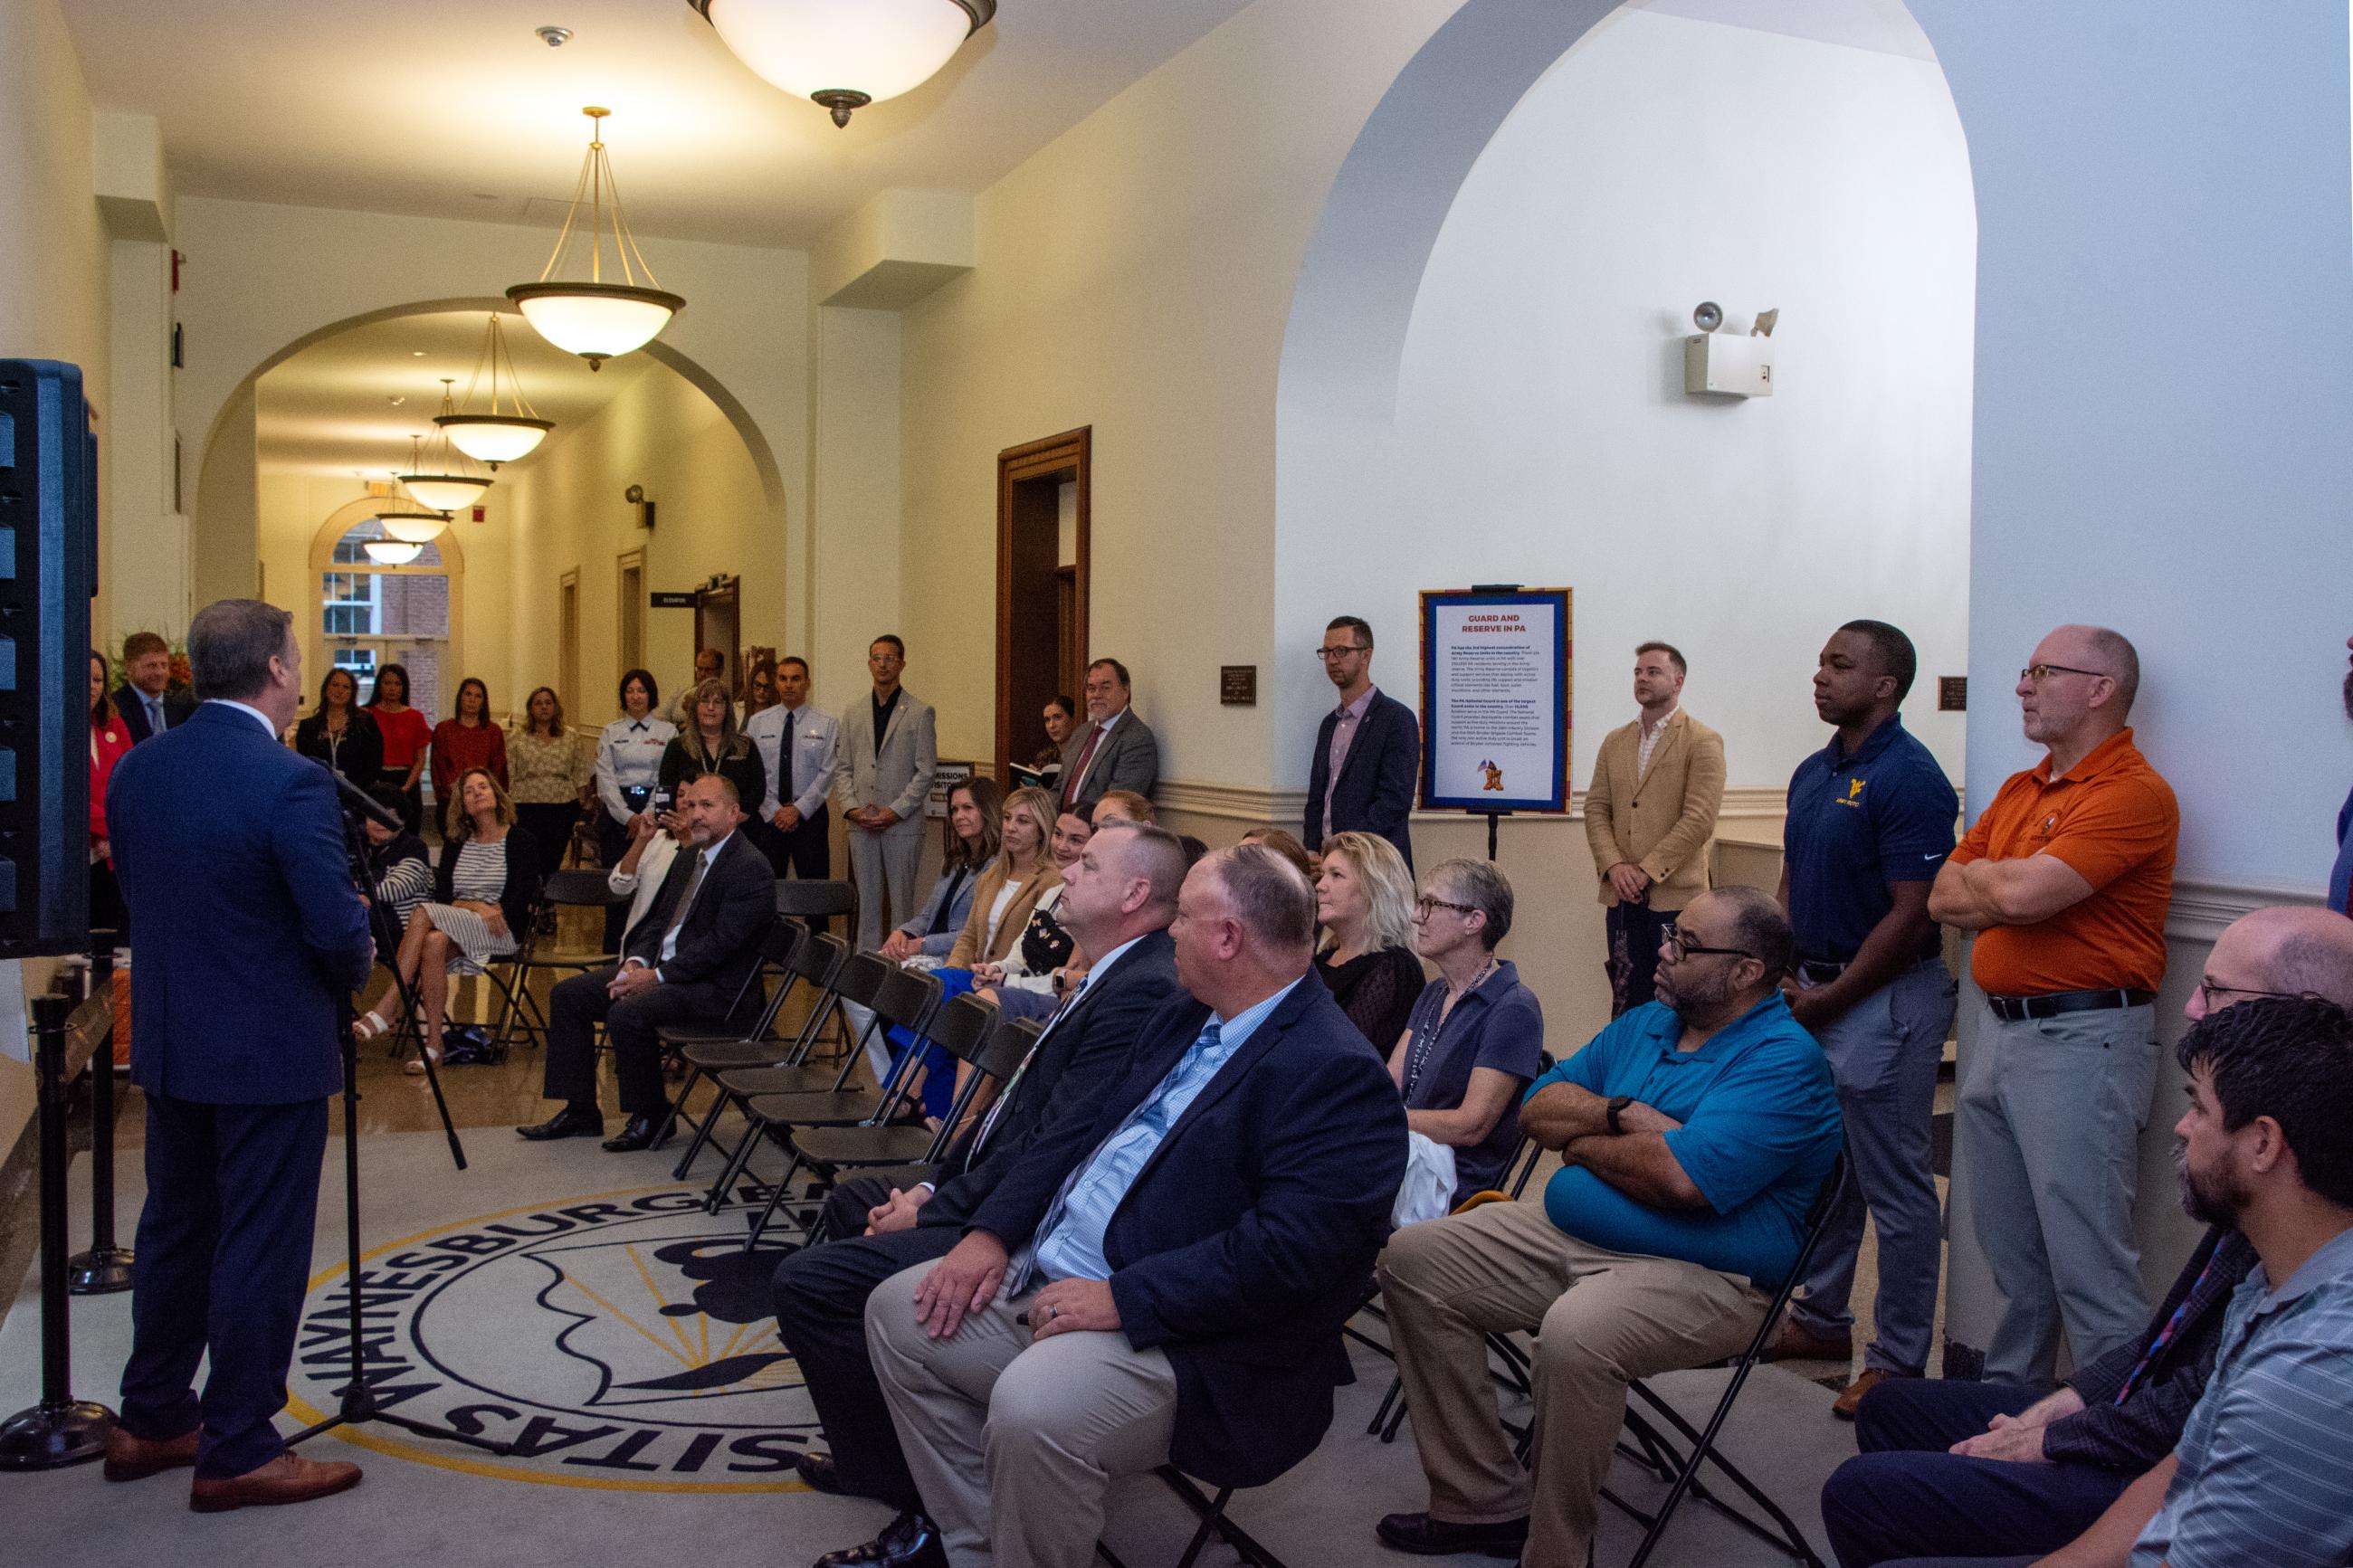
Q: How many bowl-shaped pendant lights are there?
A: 6